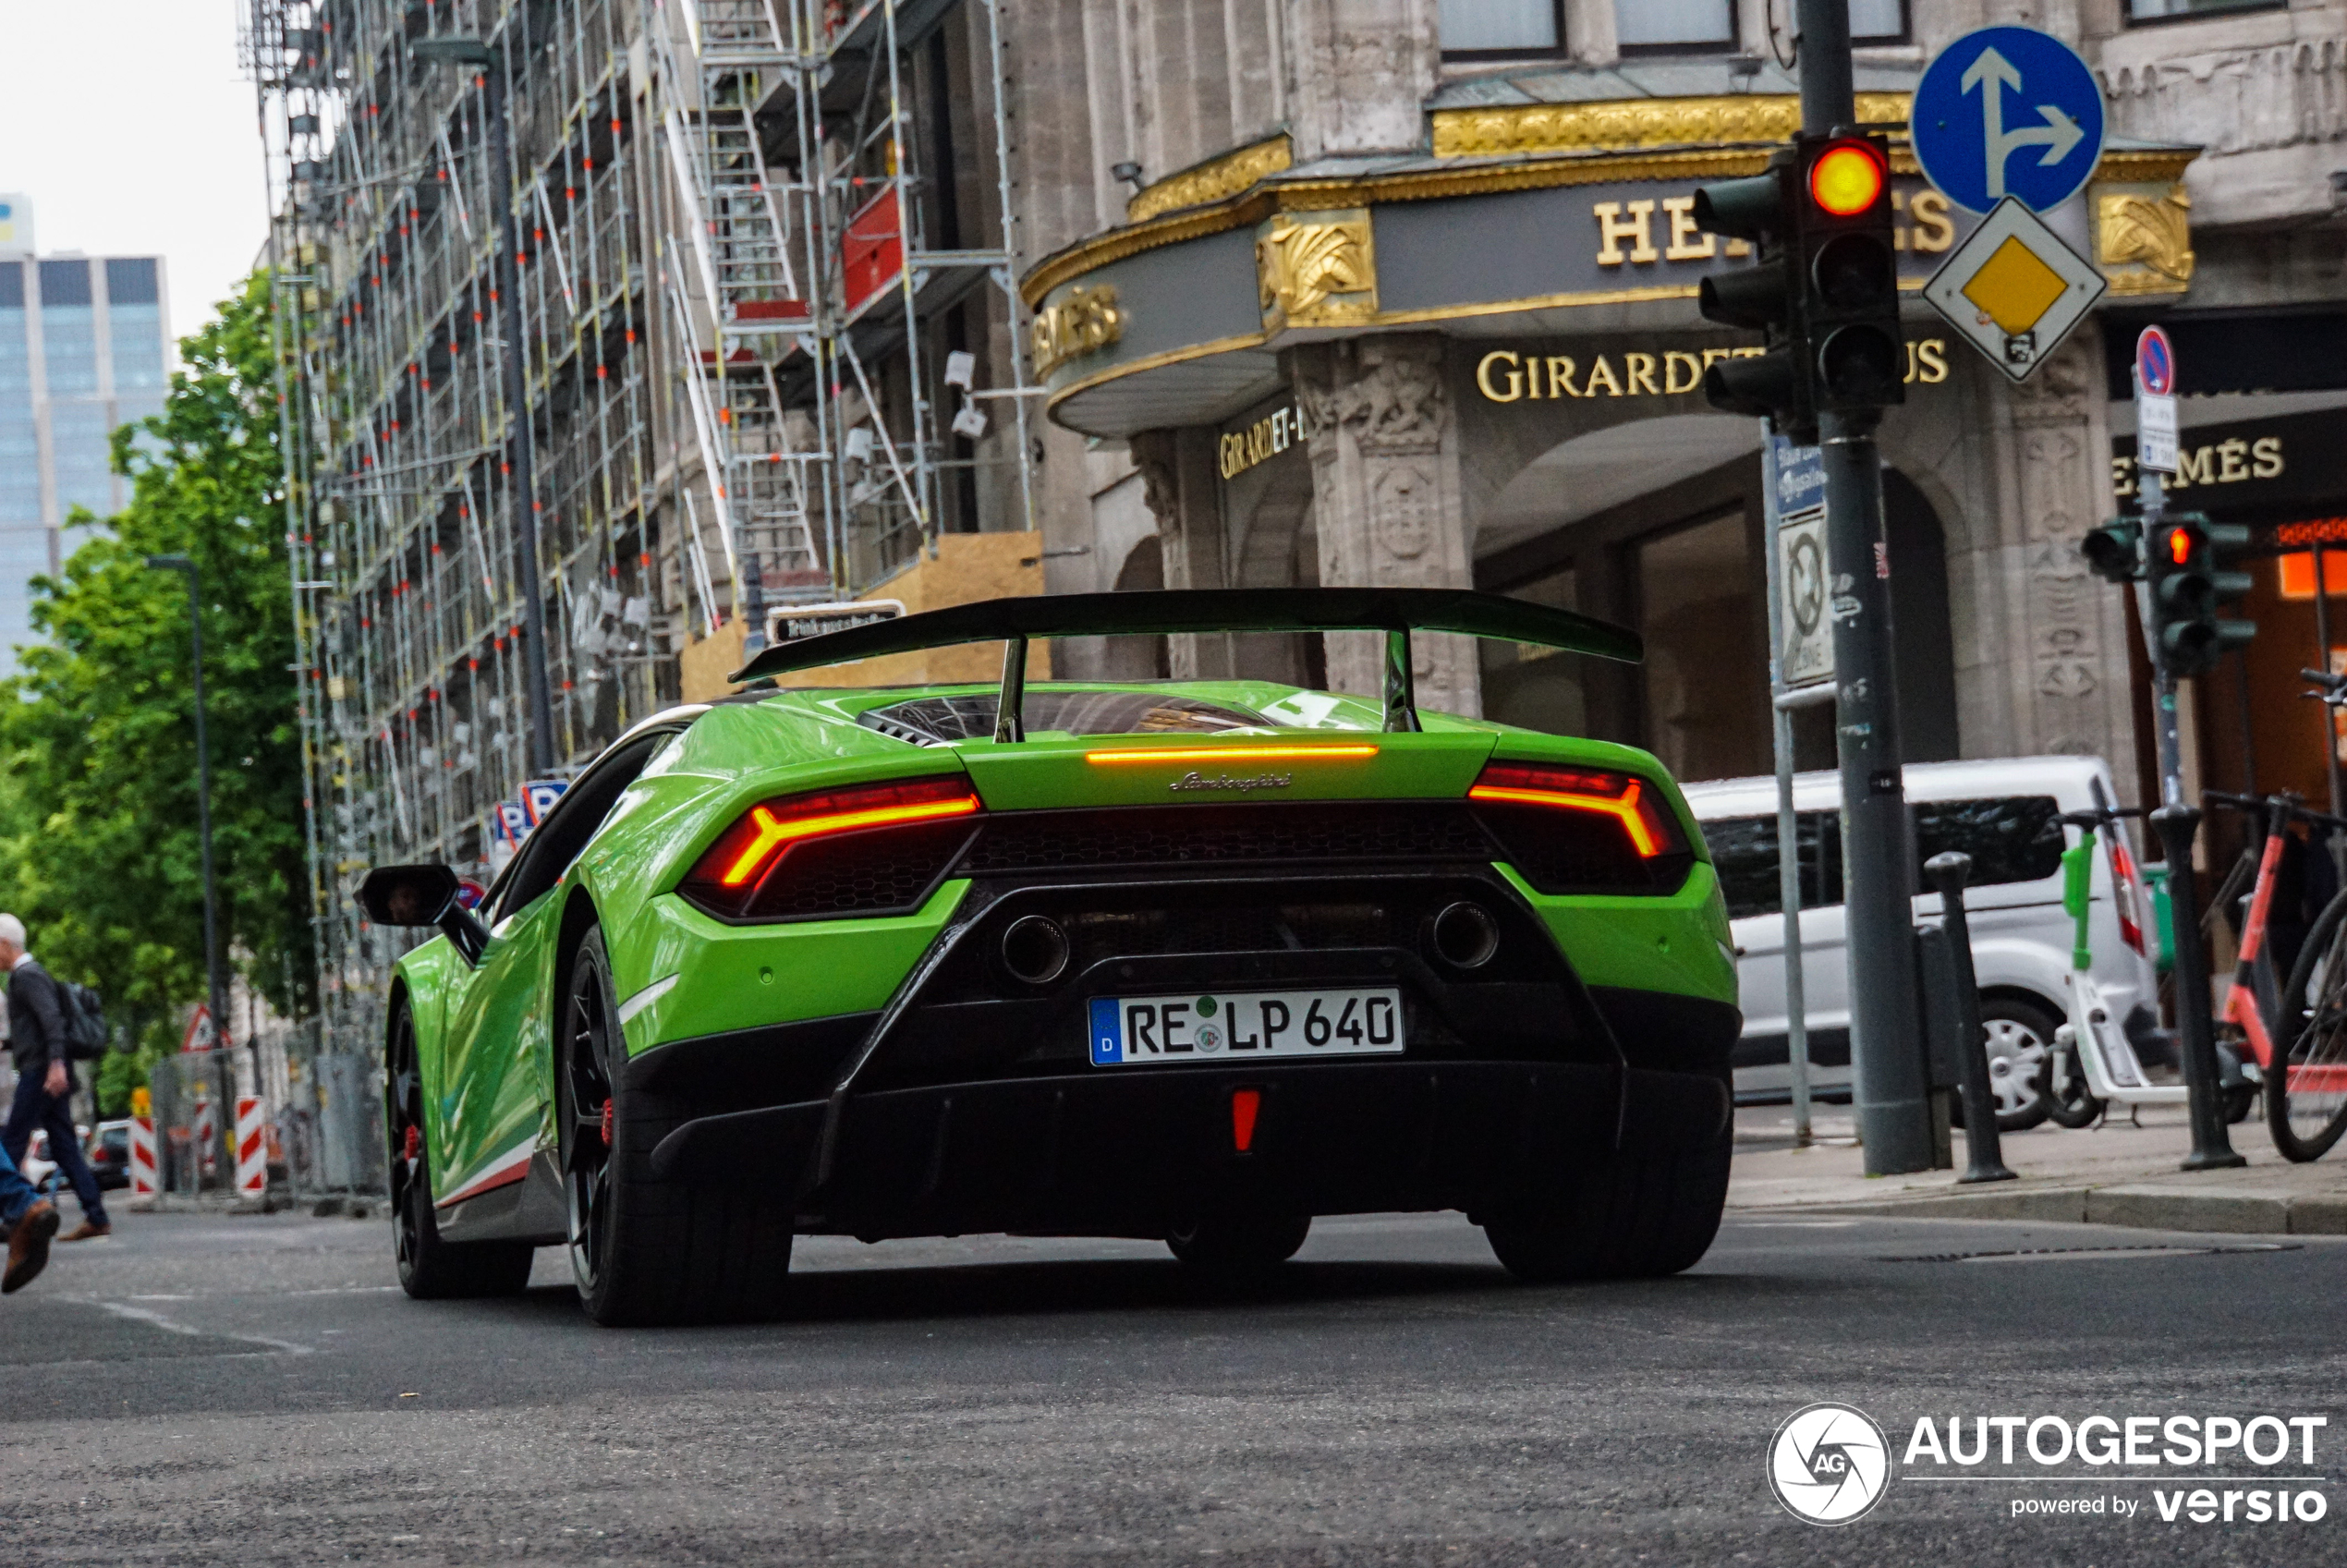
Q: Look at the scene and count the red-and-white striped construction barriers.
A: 3